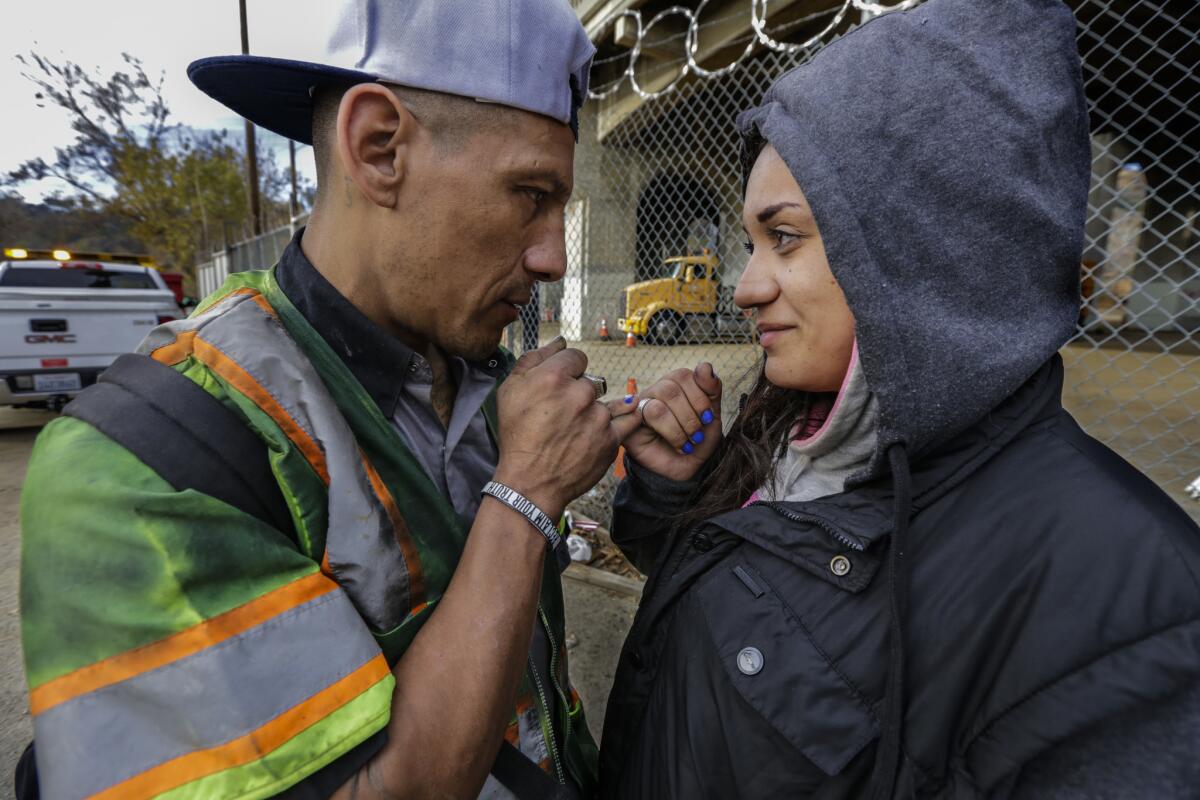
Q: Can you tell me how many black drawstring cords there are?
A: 1